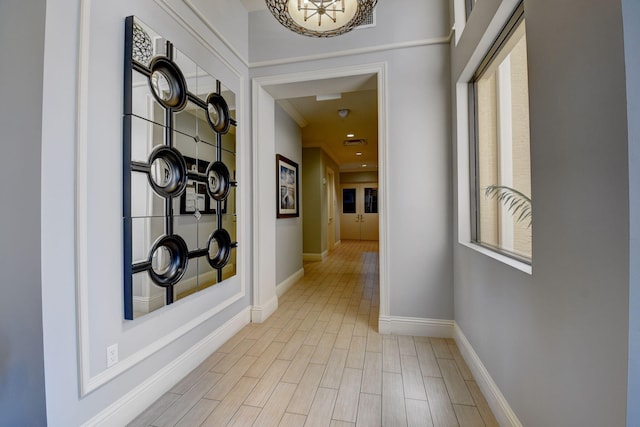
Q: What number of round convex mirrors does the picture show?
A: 6